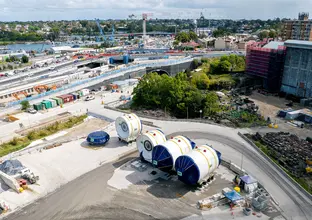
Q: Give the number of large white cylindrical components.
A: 4